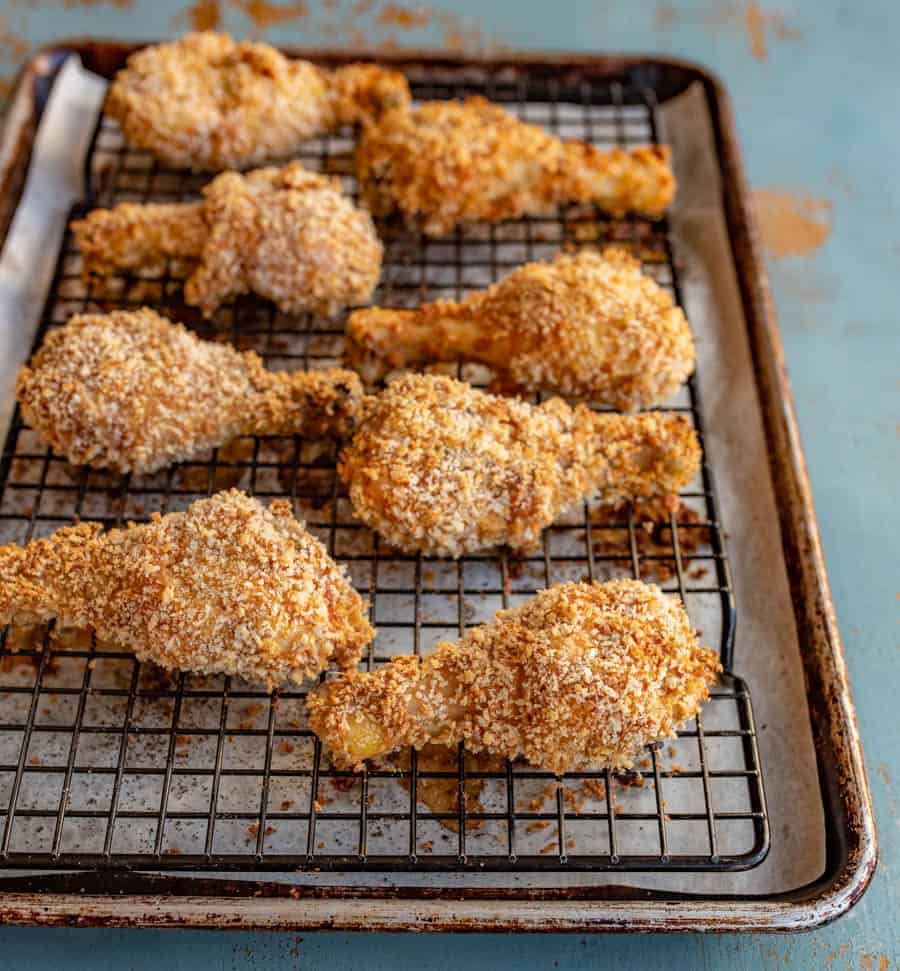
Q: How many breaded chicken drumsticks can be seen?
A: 8